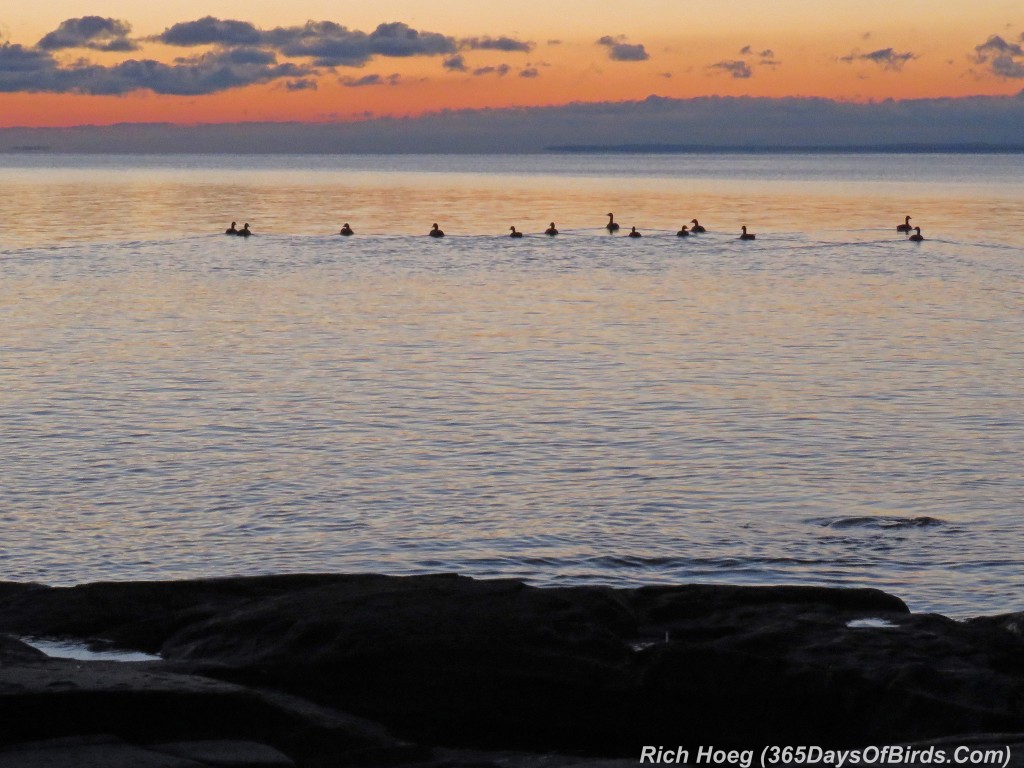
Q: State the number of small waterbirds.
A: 13